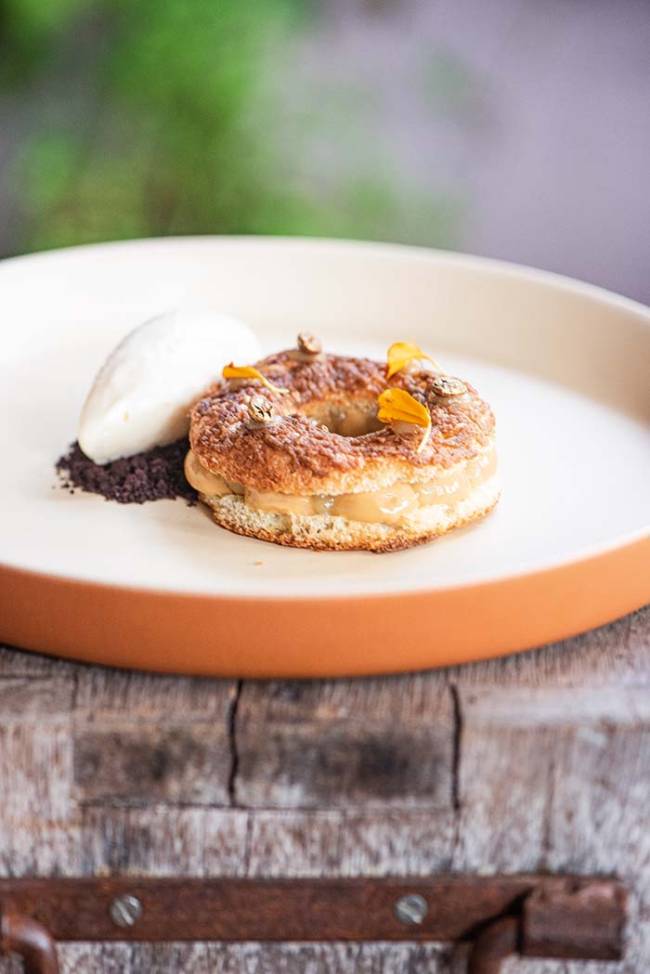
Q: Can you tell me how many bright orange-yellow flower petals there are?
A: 3